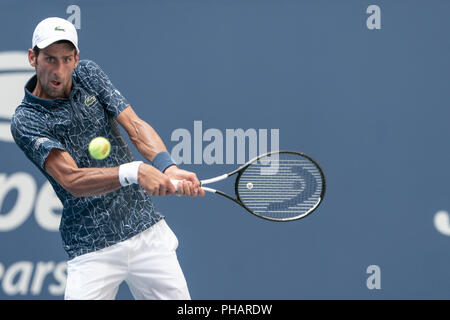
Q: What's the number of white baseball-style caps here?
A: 1